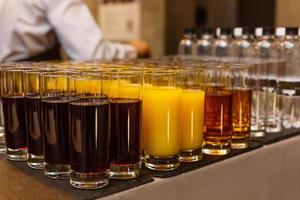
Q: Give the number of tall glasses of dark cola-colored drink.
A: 5